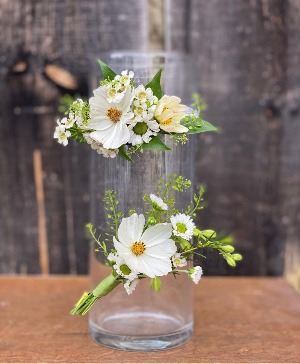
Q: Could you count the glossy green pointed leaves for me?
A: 5